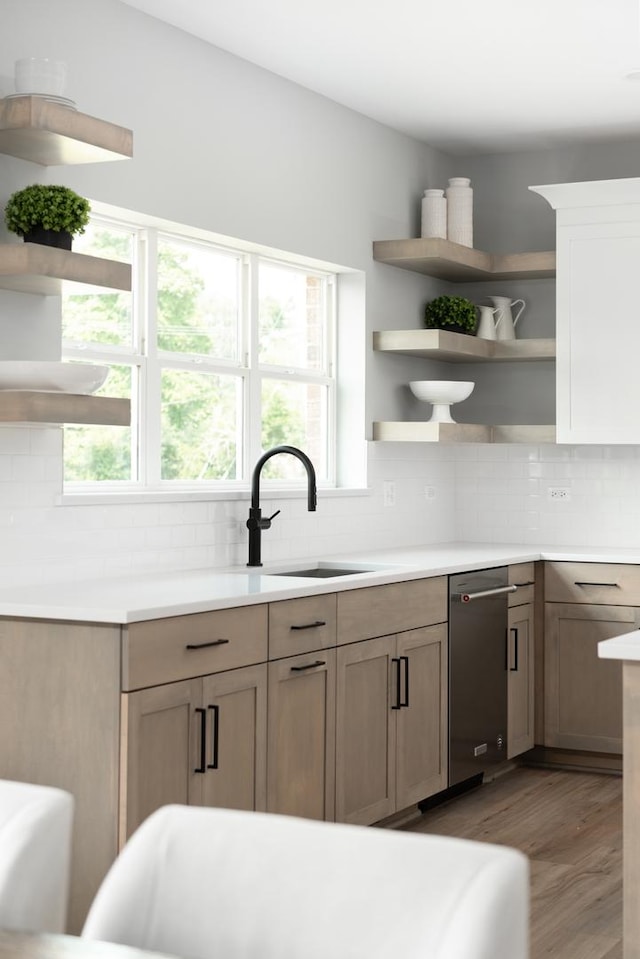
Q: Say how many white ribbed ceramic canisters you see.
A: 2